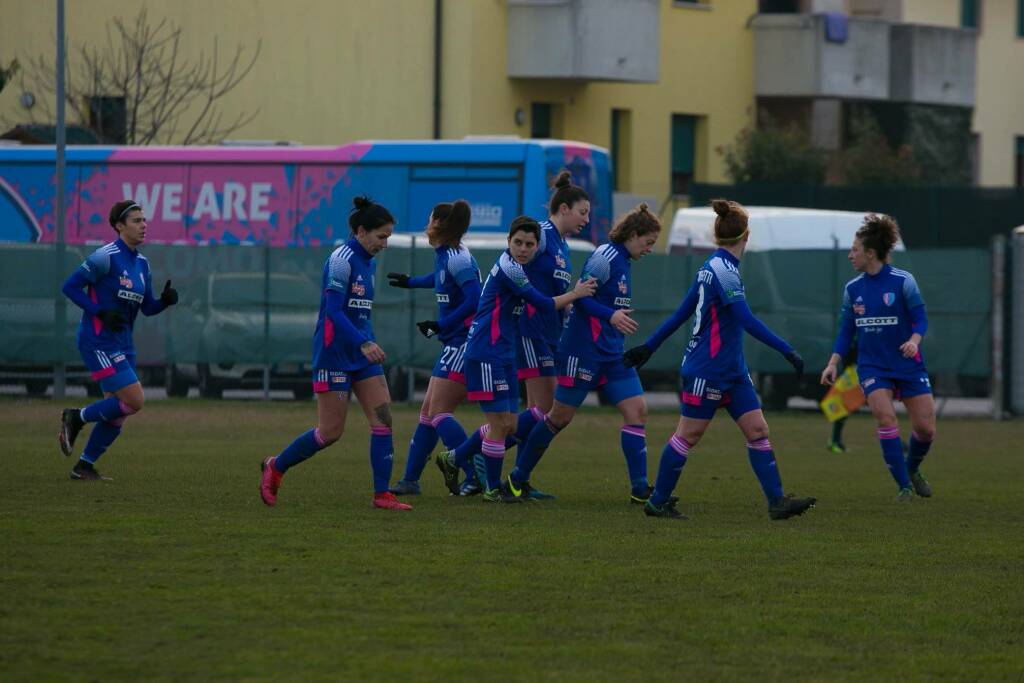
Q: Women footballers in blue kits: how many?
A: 8